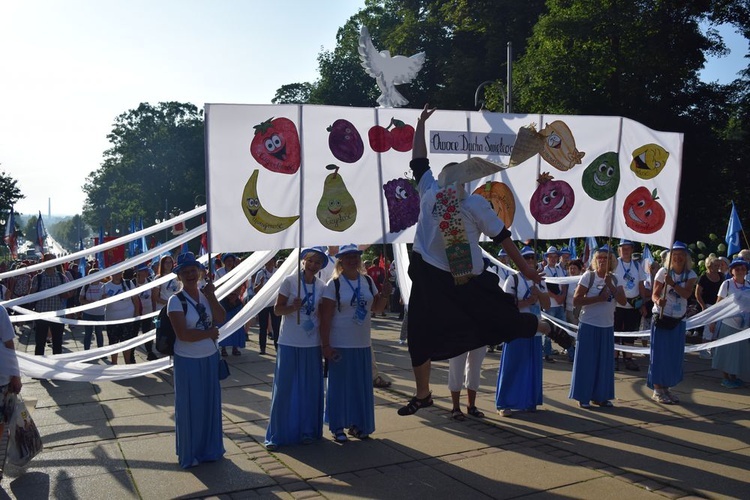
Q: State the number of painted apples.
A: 1